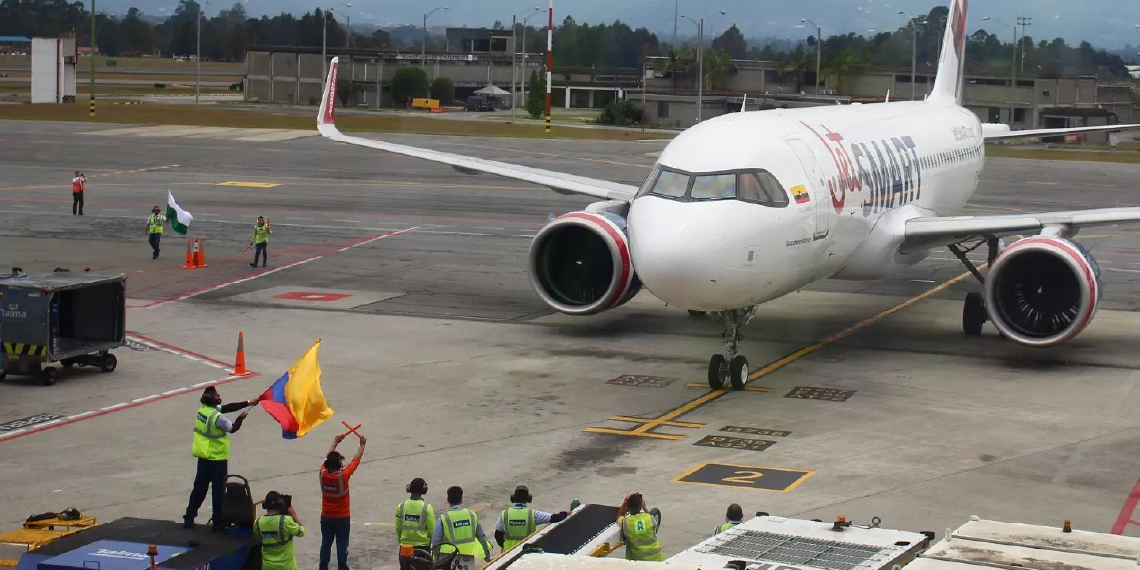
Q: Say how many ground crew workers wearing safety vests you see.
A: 11